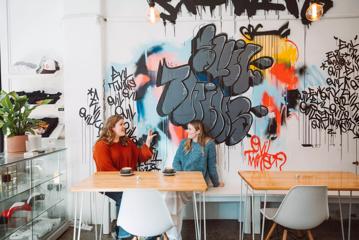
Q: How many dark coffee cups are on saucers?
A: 2